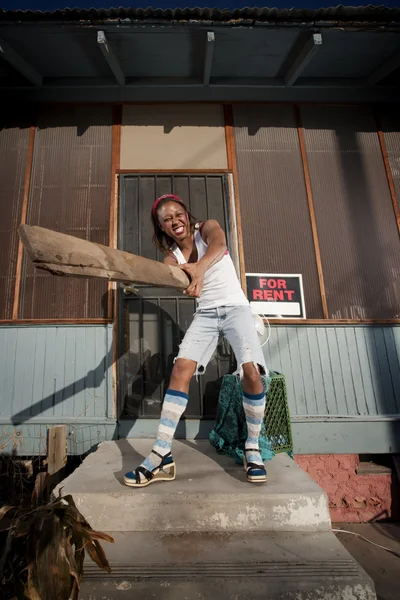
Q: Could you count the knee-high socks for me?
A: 2